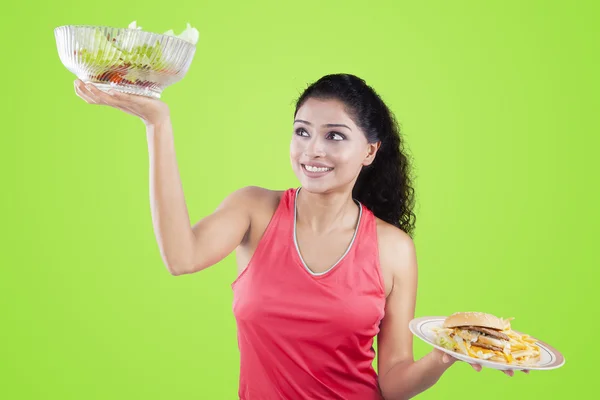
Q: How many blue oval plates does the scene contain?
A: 0